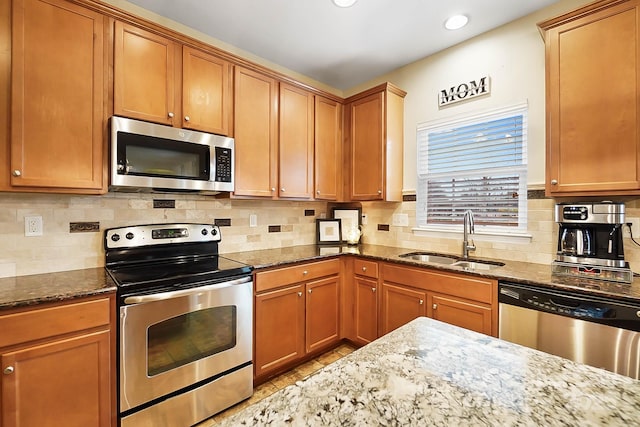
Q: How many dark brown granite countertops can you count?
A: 2